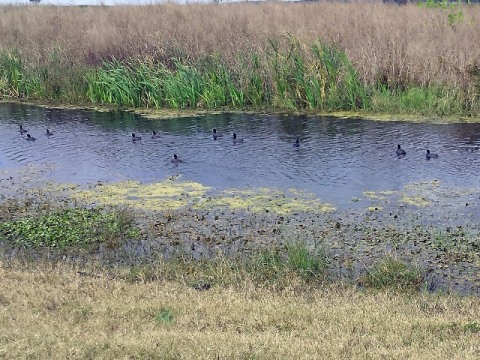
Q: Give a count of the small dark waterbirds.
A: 11